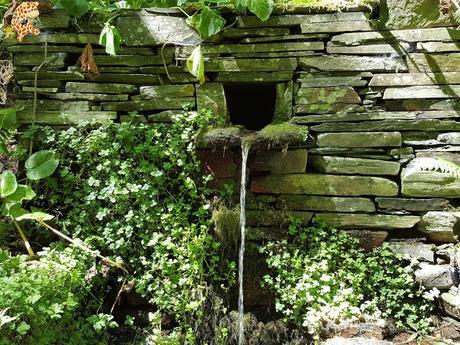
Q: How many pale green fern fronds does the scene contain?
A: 1